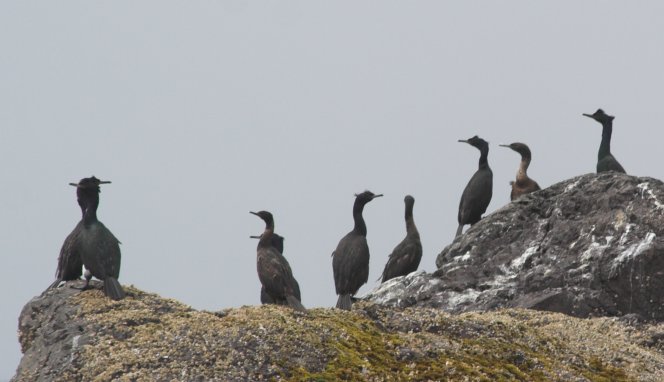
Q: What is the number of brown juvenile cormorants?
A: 1